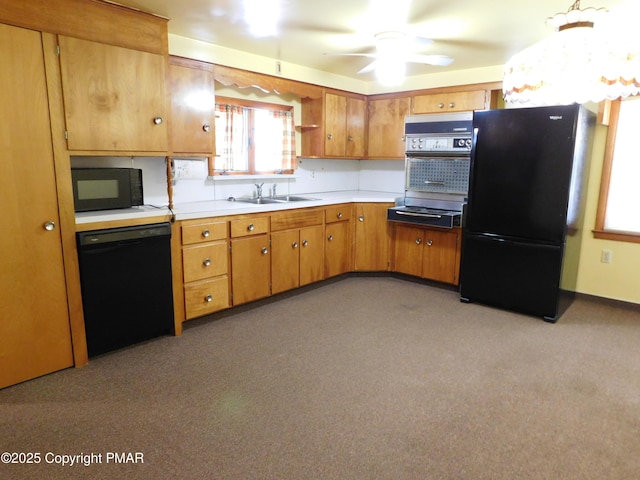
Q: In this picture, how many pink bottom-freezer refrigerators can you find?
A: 0